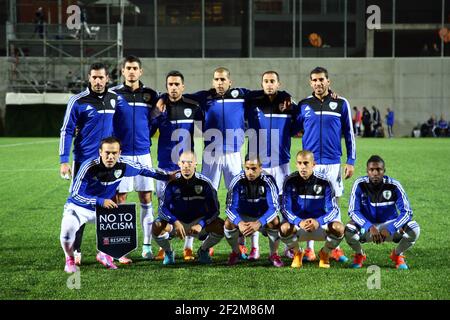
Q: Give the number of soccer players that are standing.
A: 6